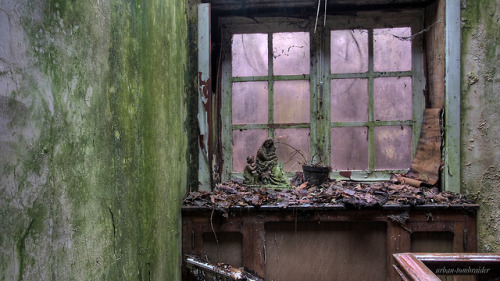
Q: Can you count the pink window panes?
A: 12